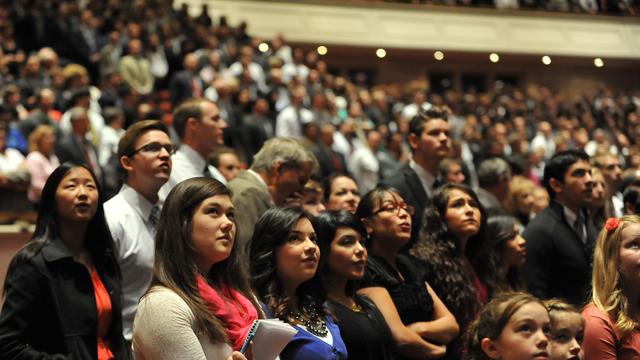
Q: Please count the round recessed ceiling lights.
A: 7